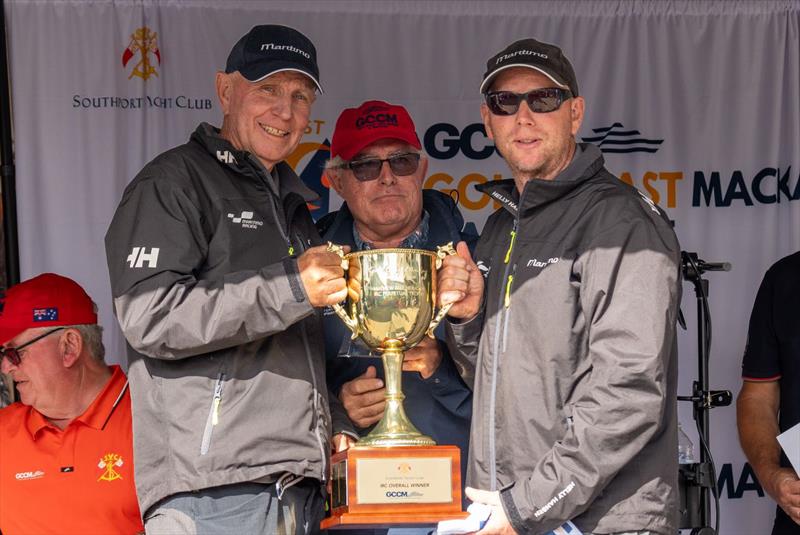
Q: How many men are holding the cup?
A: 2